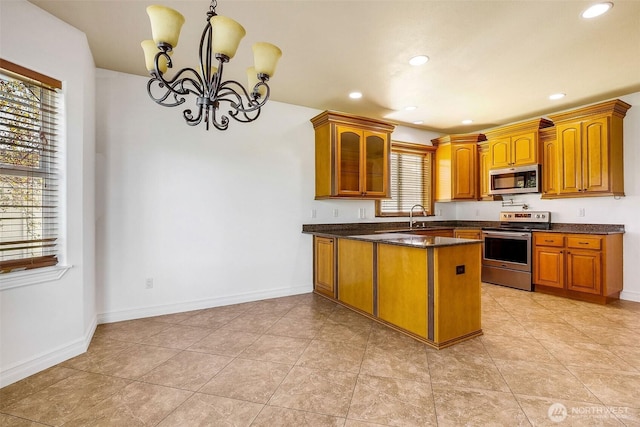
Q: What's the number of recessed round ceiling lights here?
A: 7